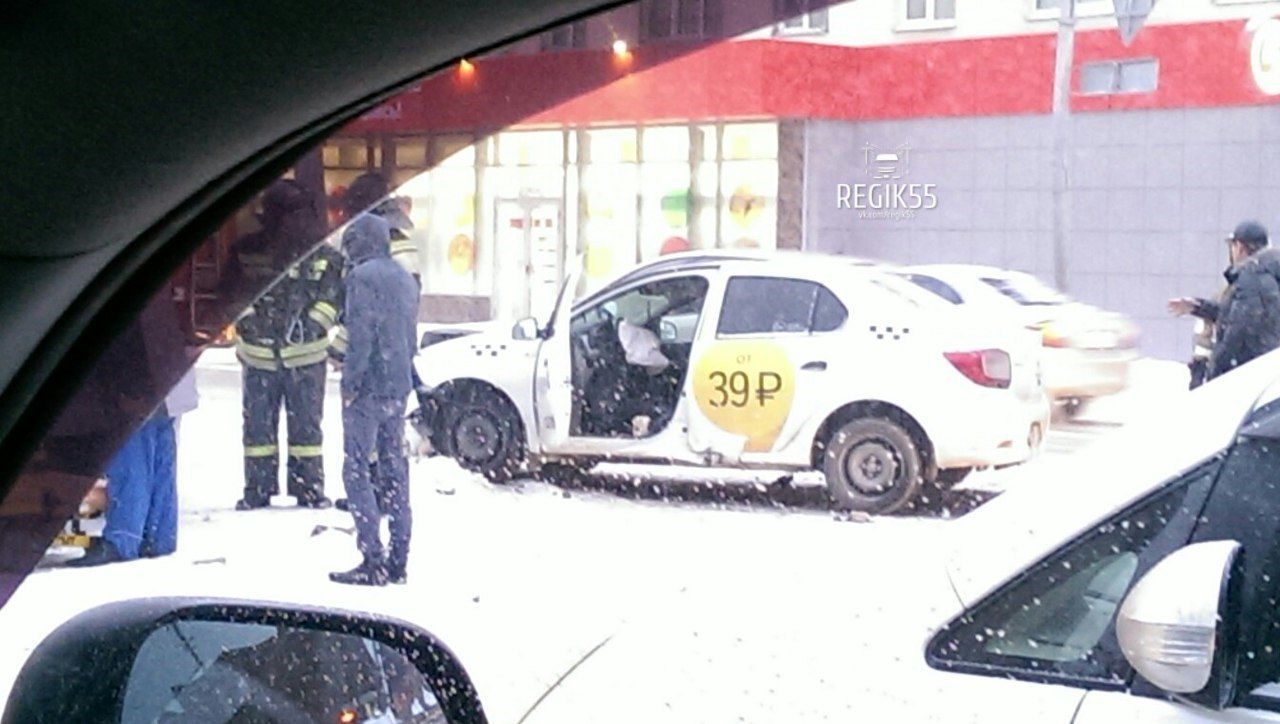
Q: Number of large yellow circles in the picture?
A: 1